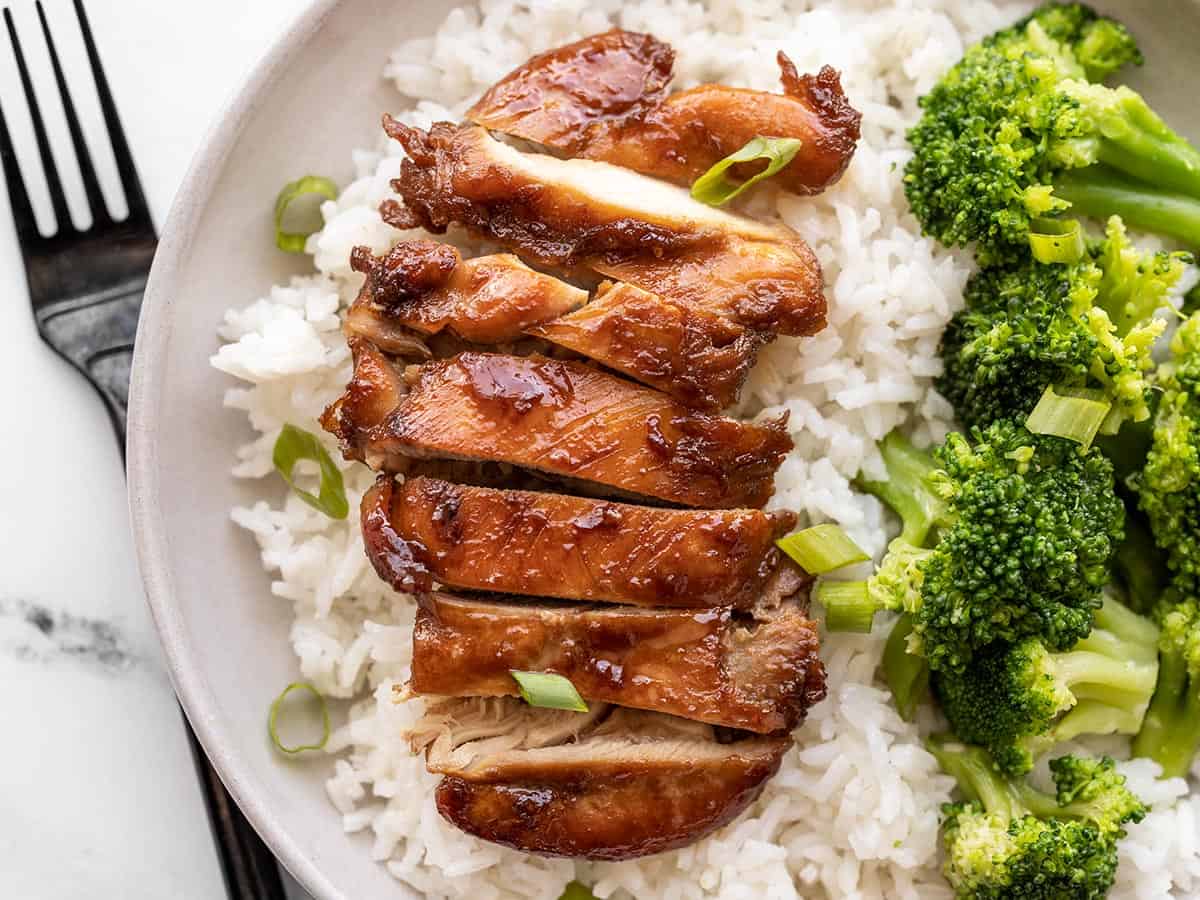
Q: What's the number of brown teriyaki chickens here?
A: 7